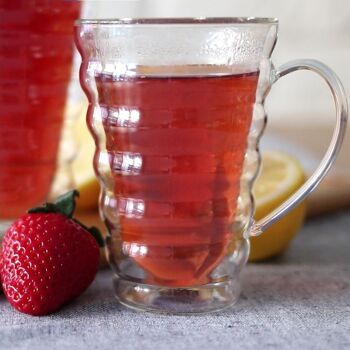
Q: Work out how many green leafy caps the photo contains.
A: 1